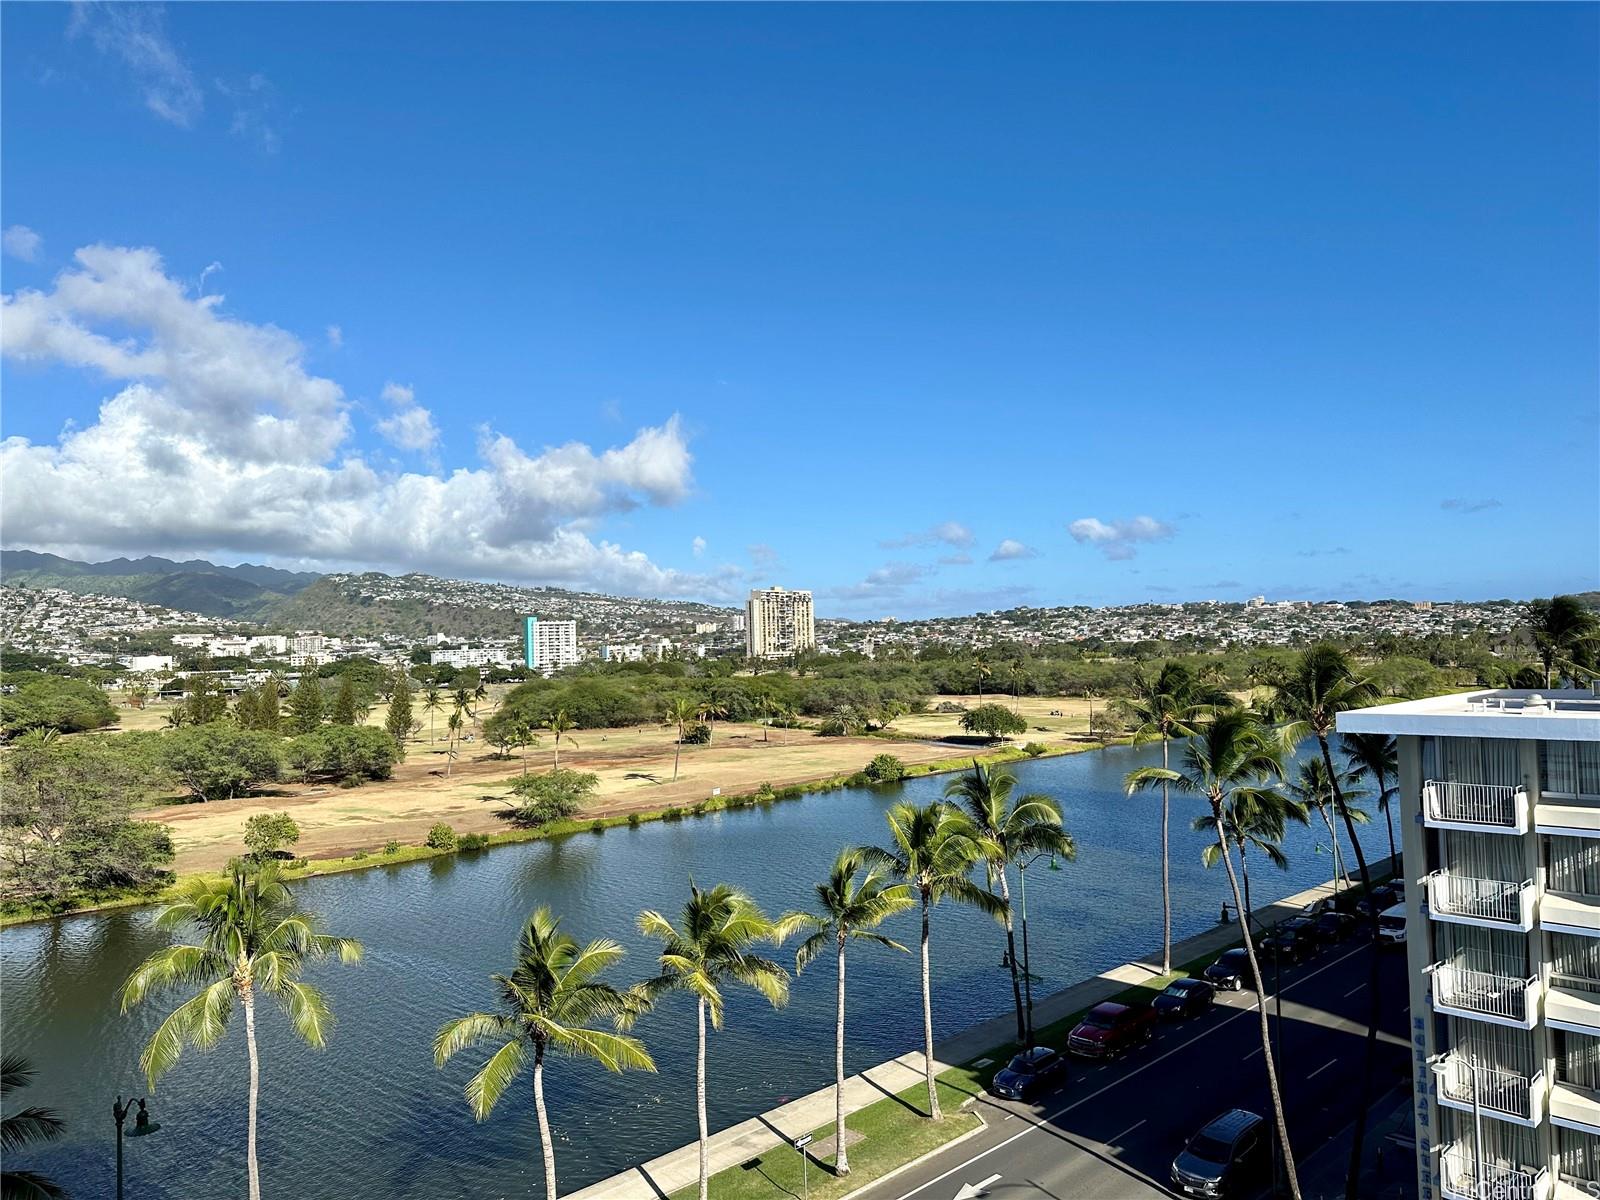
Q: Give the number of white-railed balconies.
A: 5